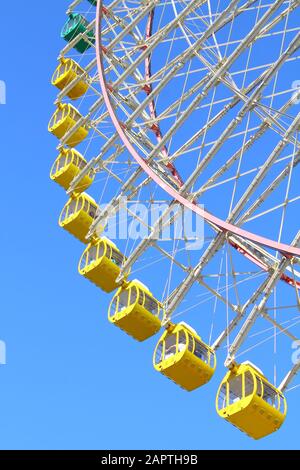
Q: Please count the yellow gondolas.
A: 8